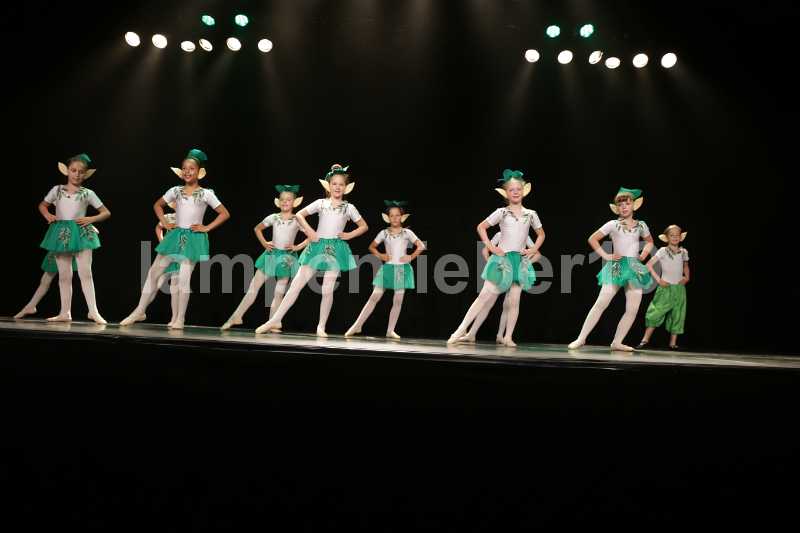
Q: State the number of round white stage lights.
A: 12